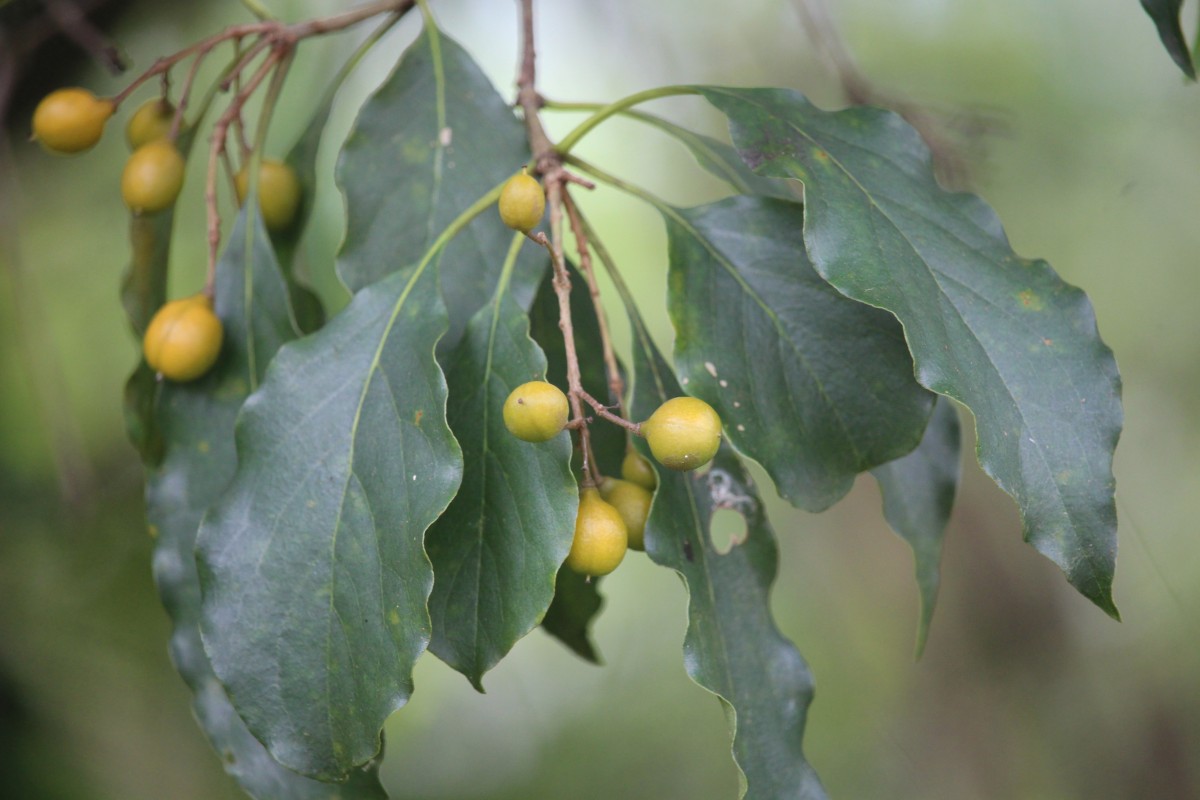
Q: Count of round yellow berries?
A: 11